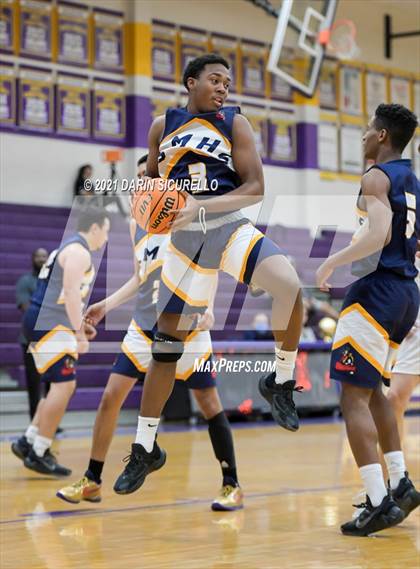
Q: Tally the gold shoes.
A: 2